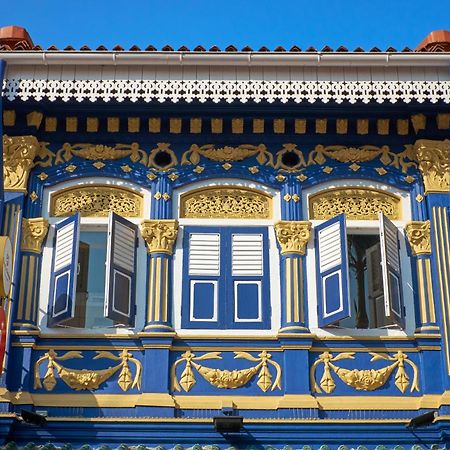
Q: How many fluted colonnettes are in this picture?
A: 4